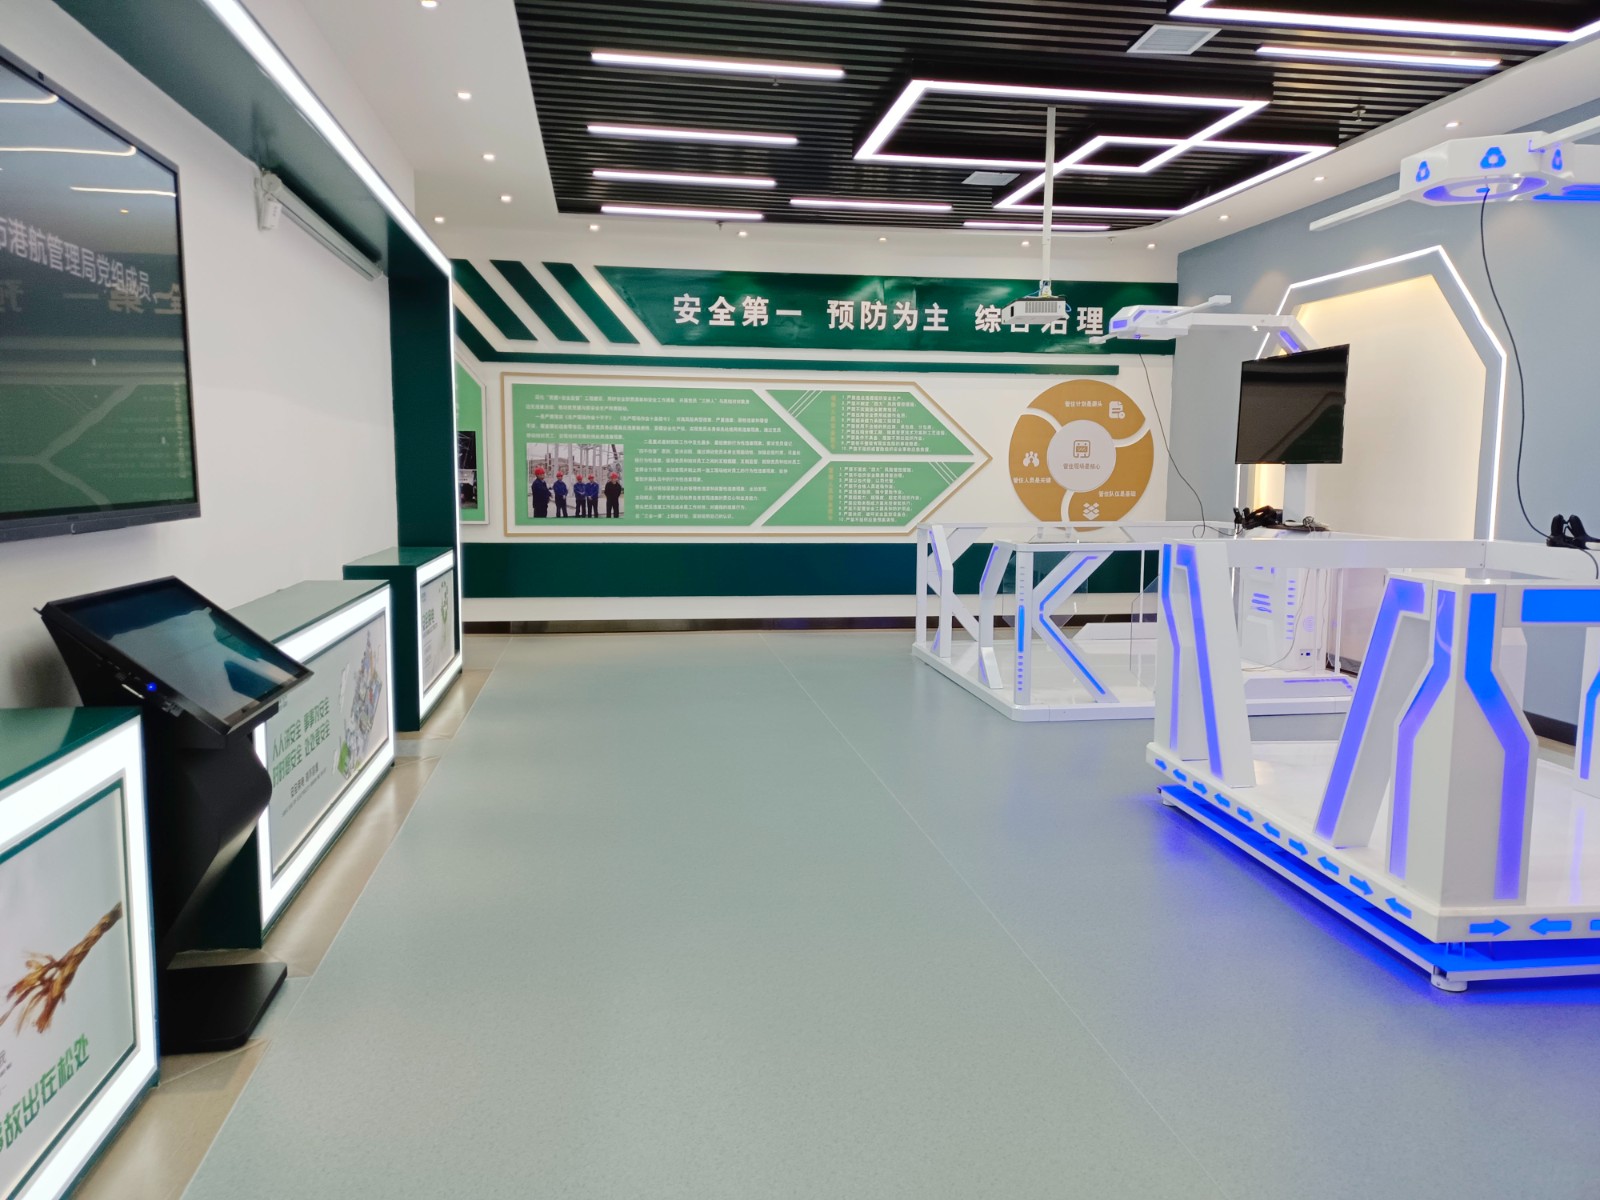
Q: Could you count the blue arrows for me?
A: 13